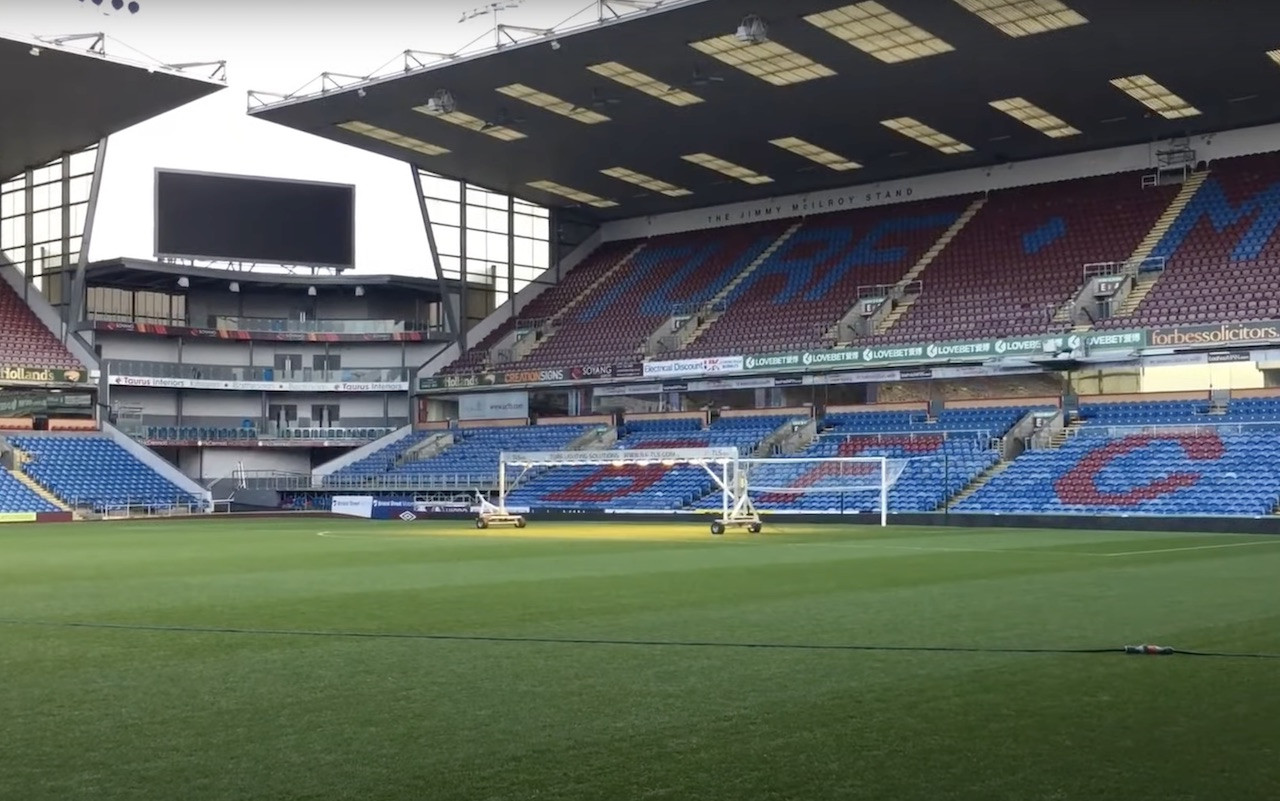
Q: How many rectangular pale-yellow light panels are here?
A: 15